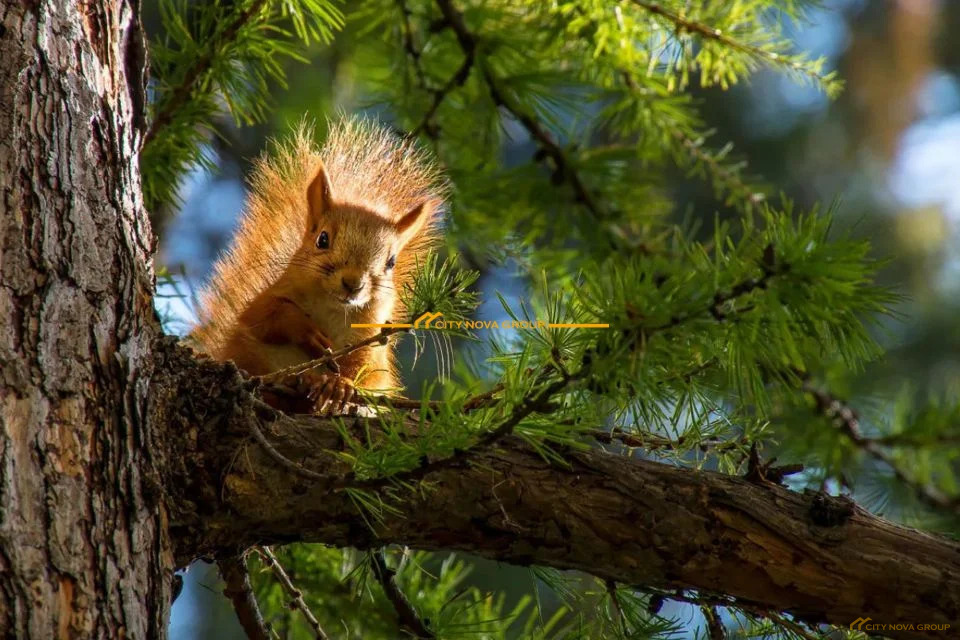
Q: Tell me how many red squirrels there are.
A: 1